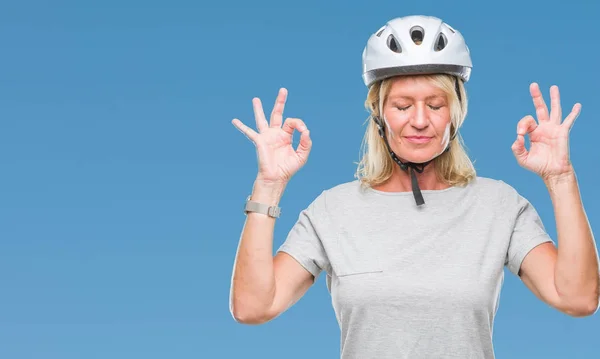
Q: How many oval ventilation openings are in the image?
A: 3